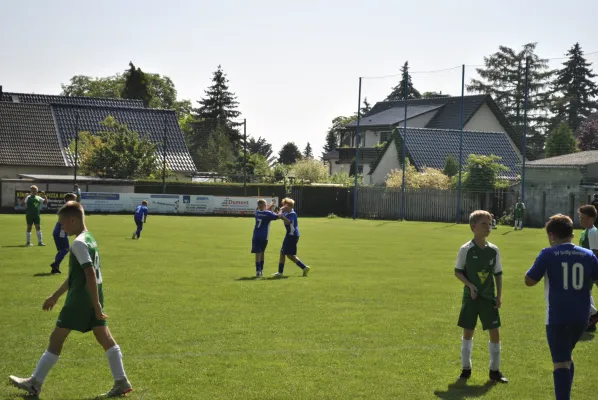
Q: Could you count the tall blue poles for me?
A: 4